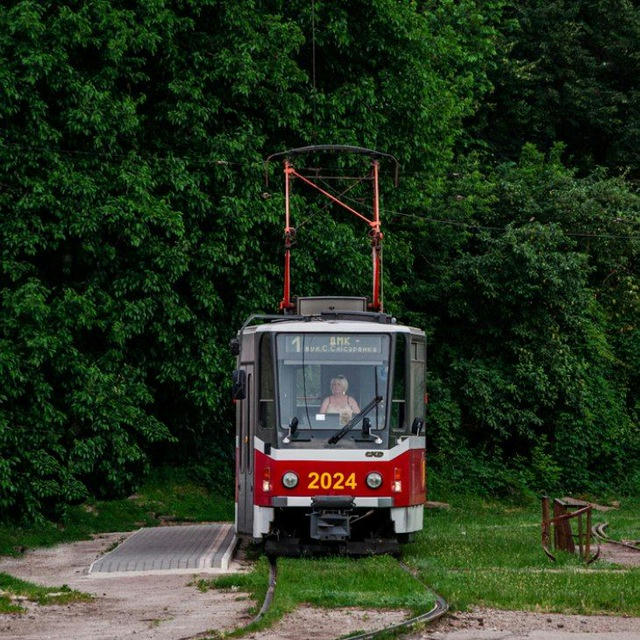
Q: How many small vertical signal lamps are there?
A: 2